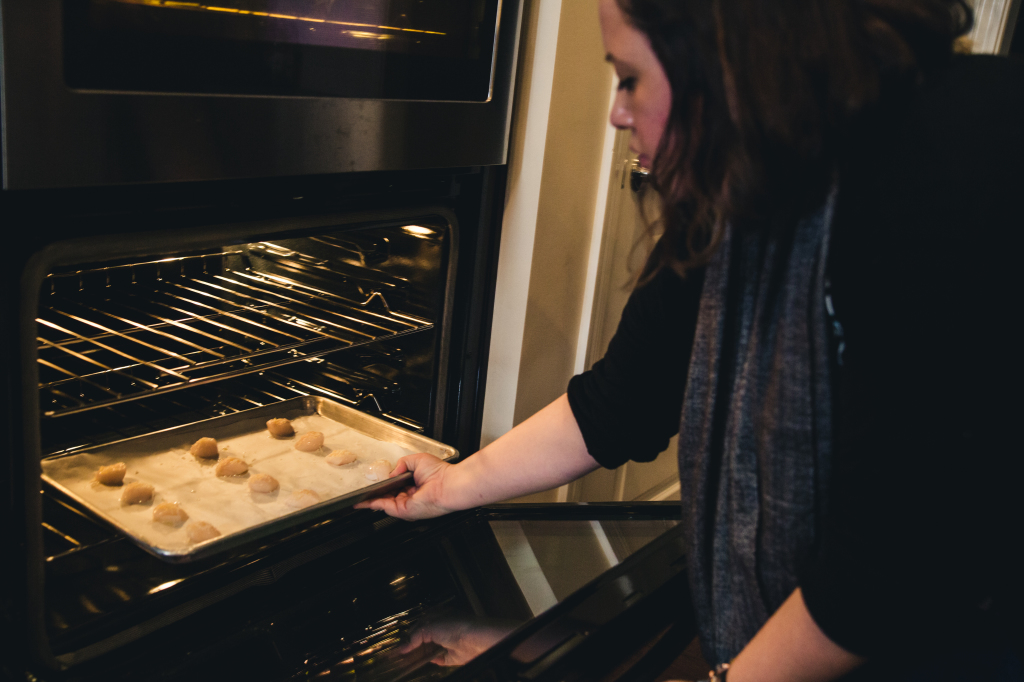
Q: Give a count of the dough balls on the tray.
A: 12